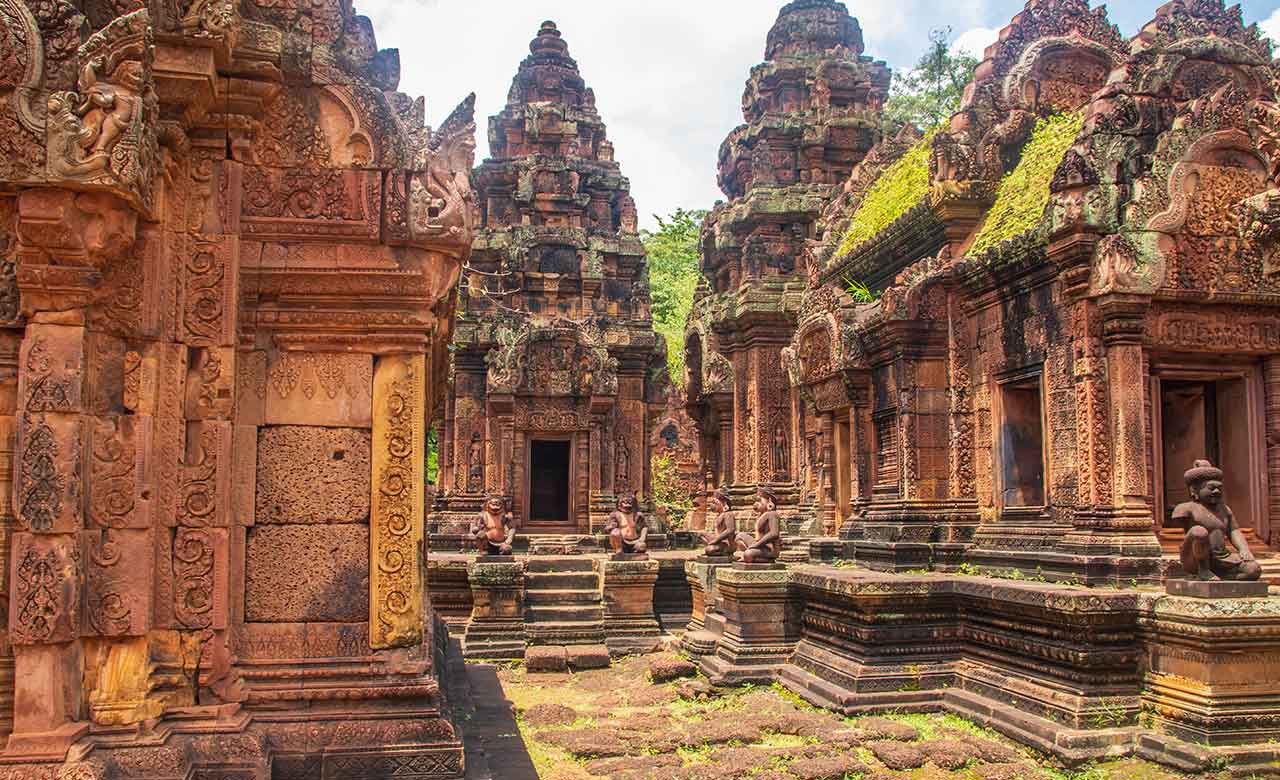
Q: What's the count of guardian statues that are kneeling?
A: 5